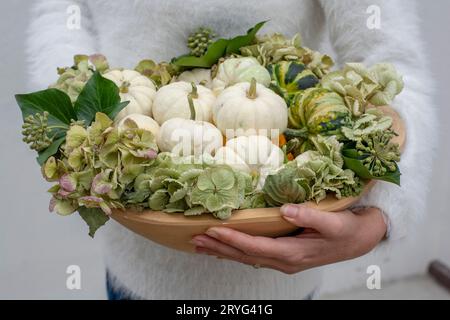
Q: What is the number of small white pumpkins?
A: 8